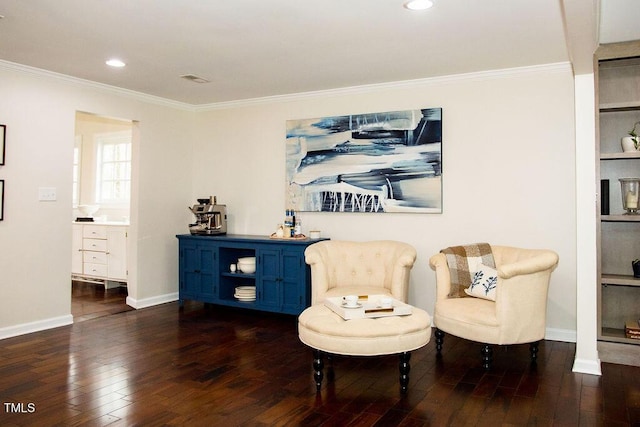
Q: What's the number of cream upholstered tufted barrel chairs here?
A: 2